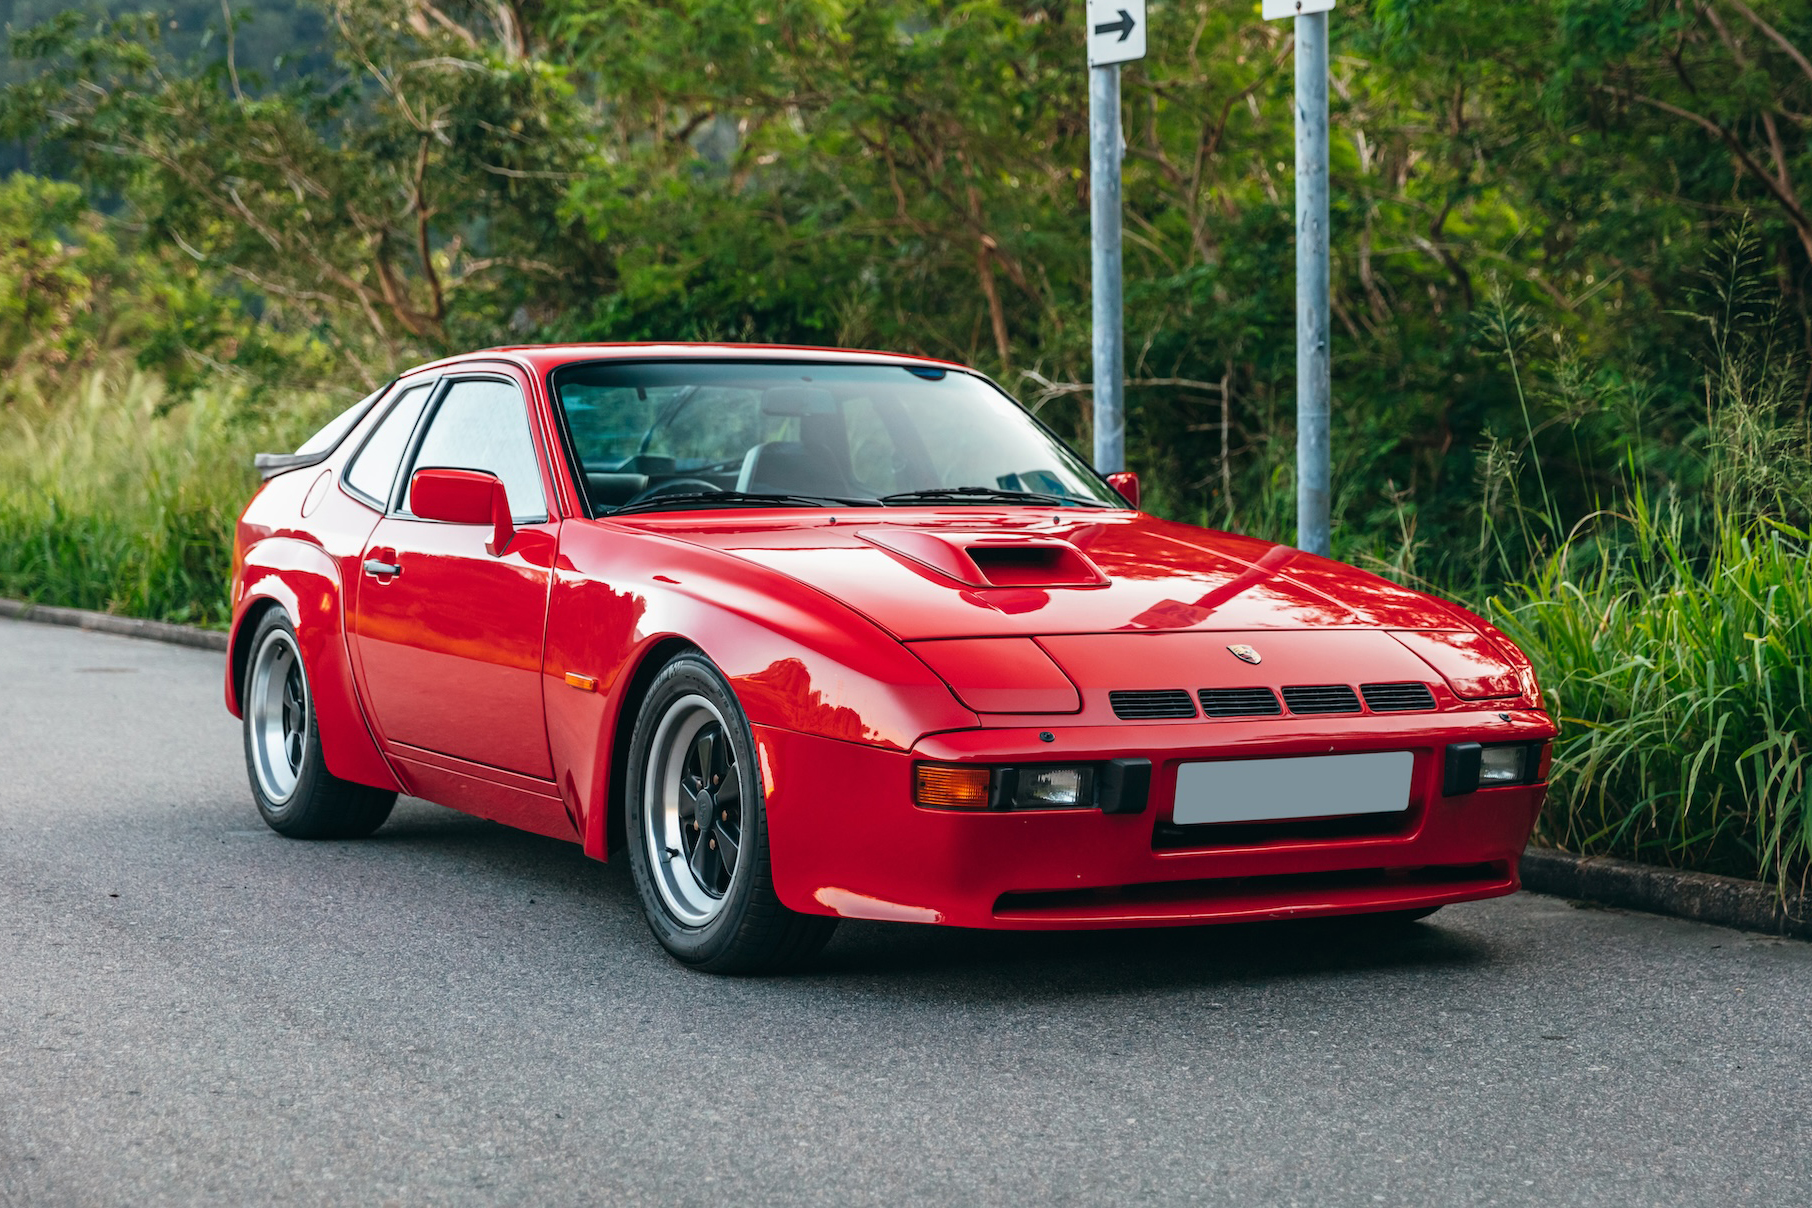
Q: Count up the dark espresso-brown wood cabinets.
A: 0